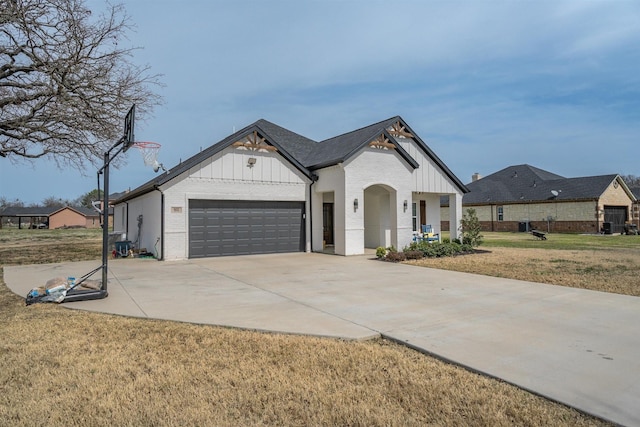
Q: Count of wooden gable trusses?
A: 3